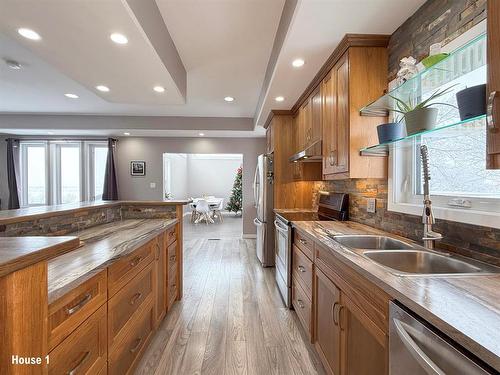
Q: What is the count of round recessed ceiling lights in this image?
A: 11